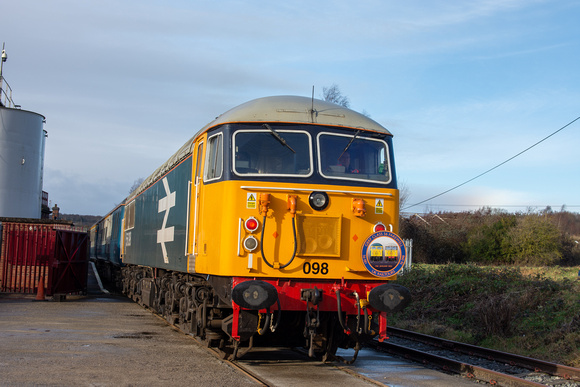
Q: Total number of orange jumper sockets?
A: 3